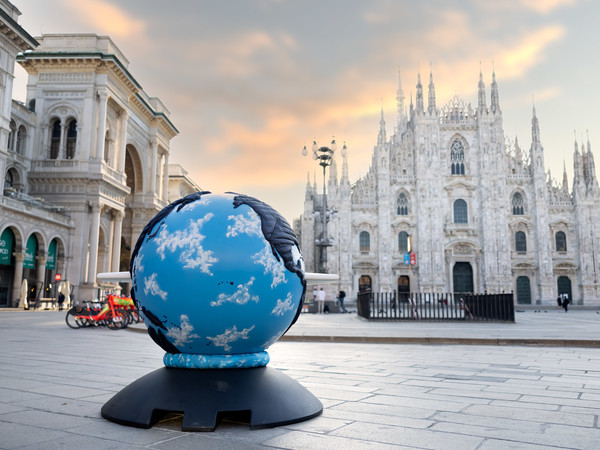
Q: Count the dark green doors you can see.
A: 3